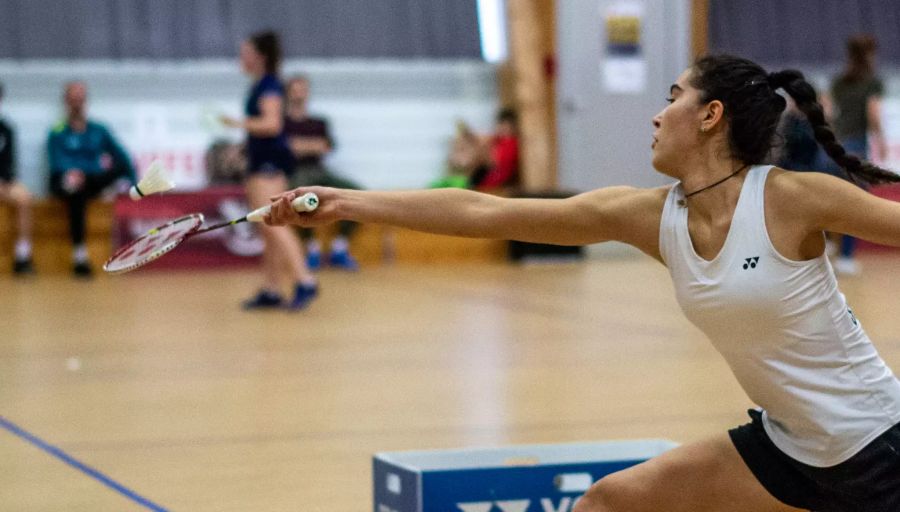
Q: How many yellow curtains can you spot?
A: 0